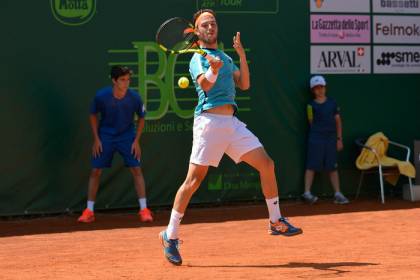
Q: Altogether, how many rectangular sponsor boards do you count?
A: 6